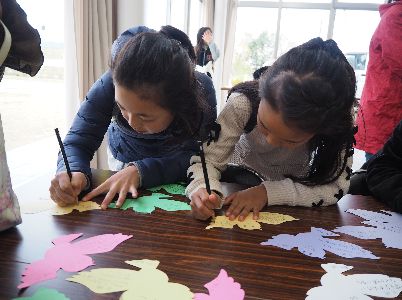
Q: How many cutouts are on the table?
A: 11